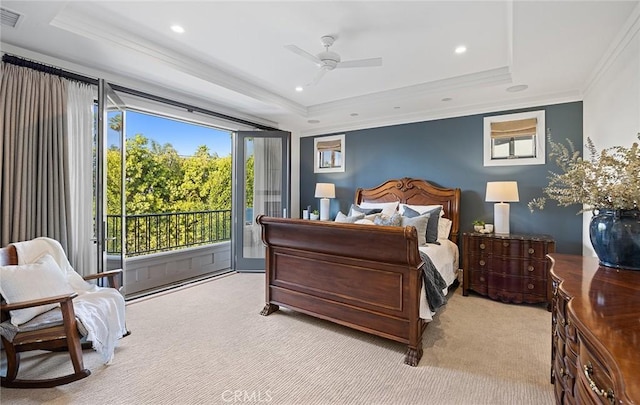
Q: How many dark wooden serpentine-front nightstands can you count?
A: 1